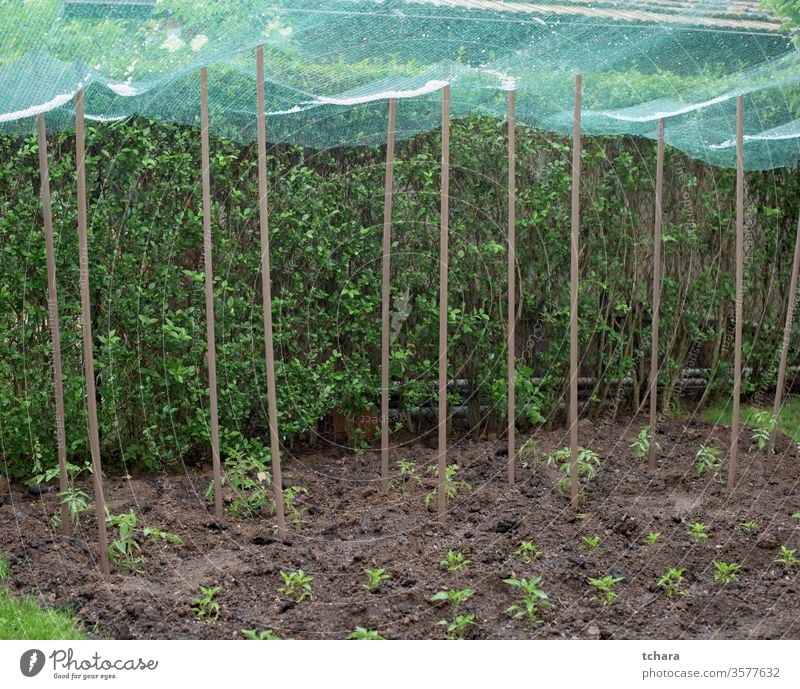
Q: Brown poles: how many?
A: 11